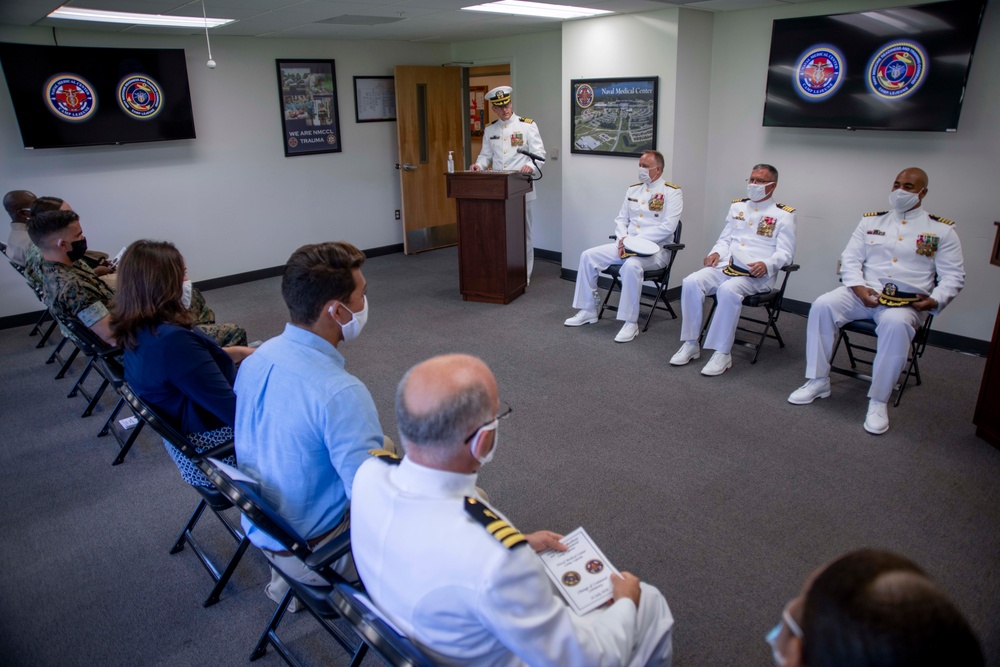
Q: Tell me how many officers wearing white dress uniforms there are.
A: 5